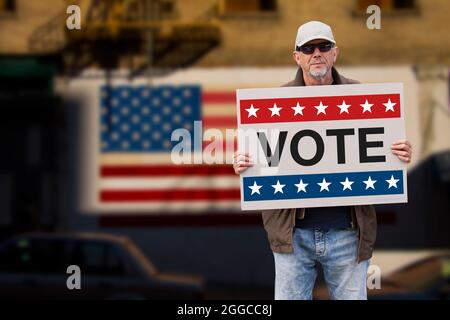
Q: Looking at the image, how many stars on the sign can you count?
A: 14